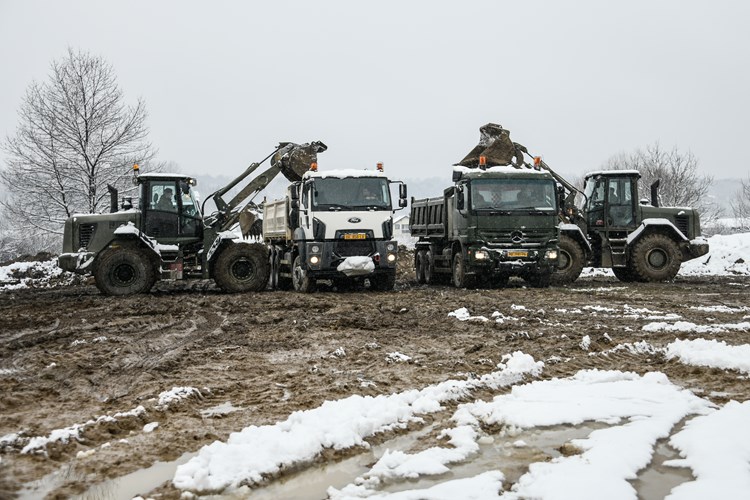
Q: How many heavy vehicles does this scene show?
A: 4